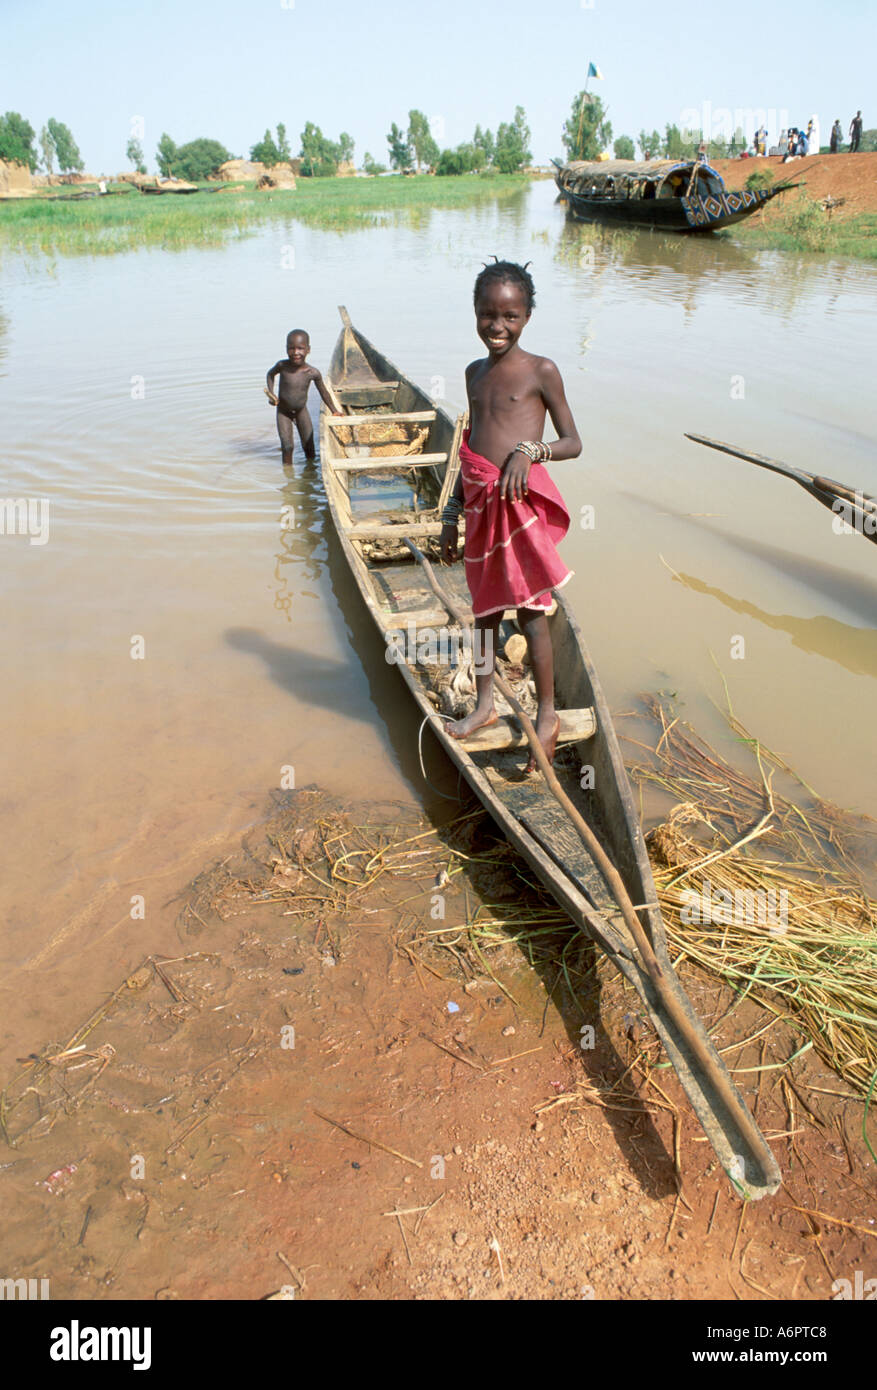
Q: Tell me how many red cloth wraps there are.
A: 1